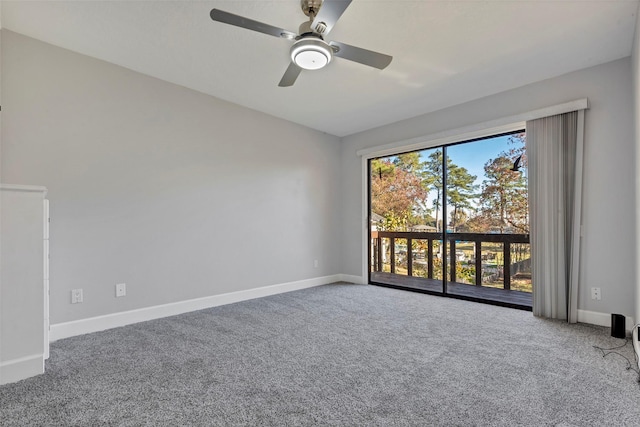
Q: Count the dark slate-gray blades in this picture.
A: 4